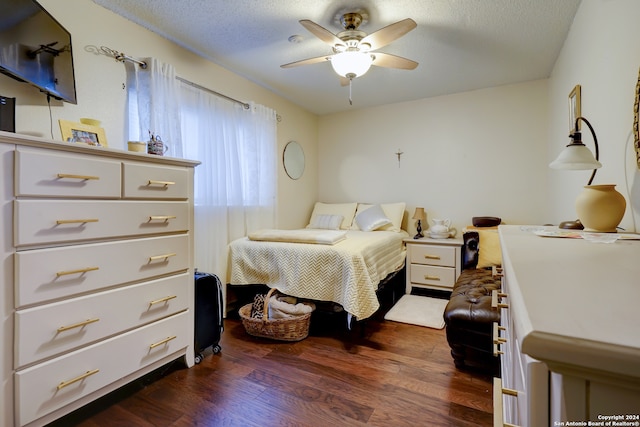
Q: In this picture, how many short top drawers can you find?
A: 2